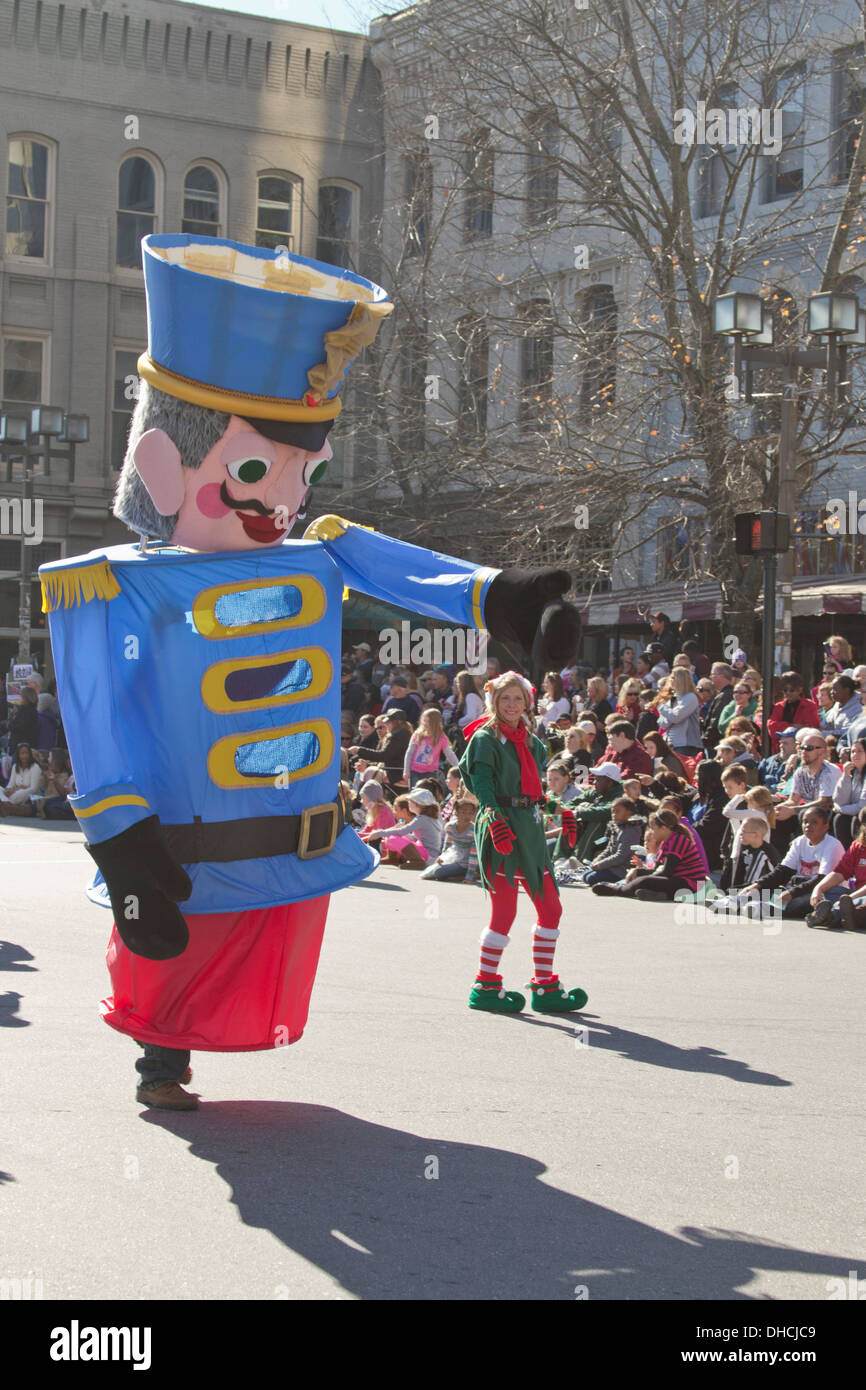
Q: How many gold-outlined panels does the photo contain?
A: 3